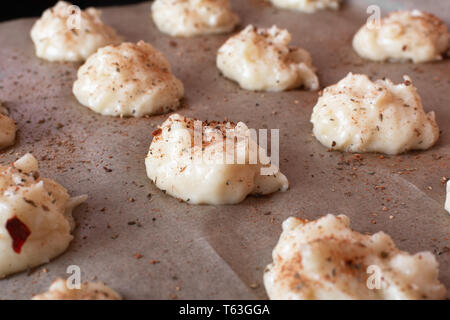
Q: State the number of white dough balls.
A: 13